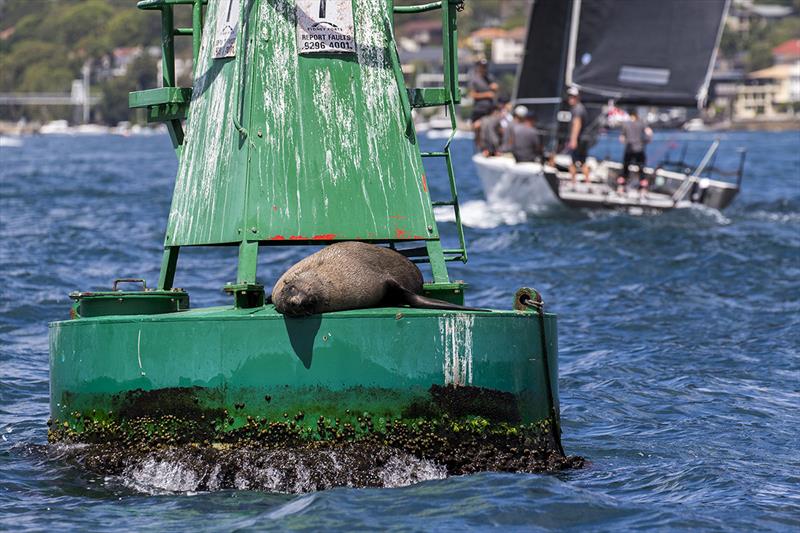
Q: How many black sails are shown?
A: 2